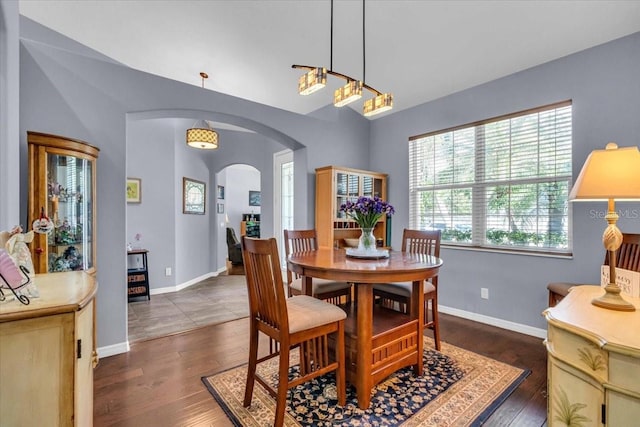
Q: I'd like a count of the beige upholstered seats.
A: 3